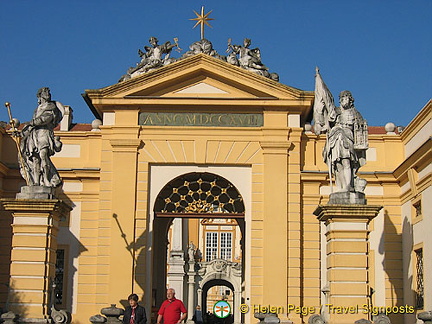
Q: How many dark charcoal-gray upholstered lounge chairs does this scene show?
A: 0